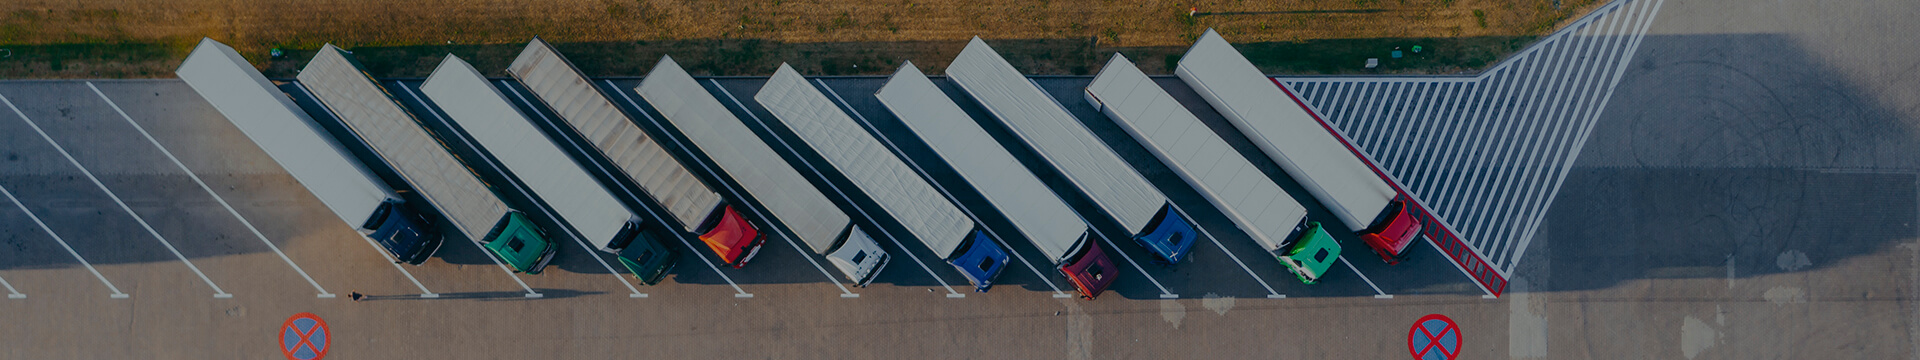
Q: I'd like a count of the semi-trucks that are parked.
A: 10